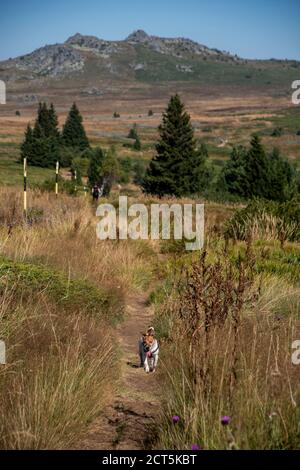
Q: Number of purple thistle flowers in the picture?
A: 3